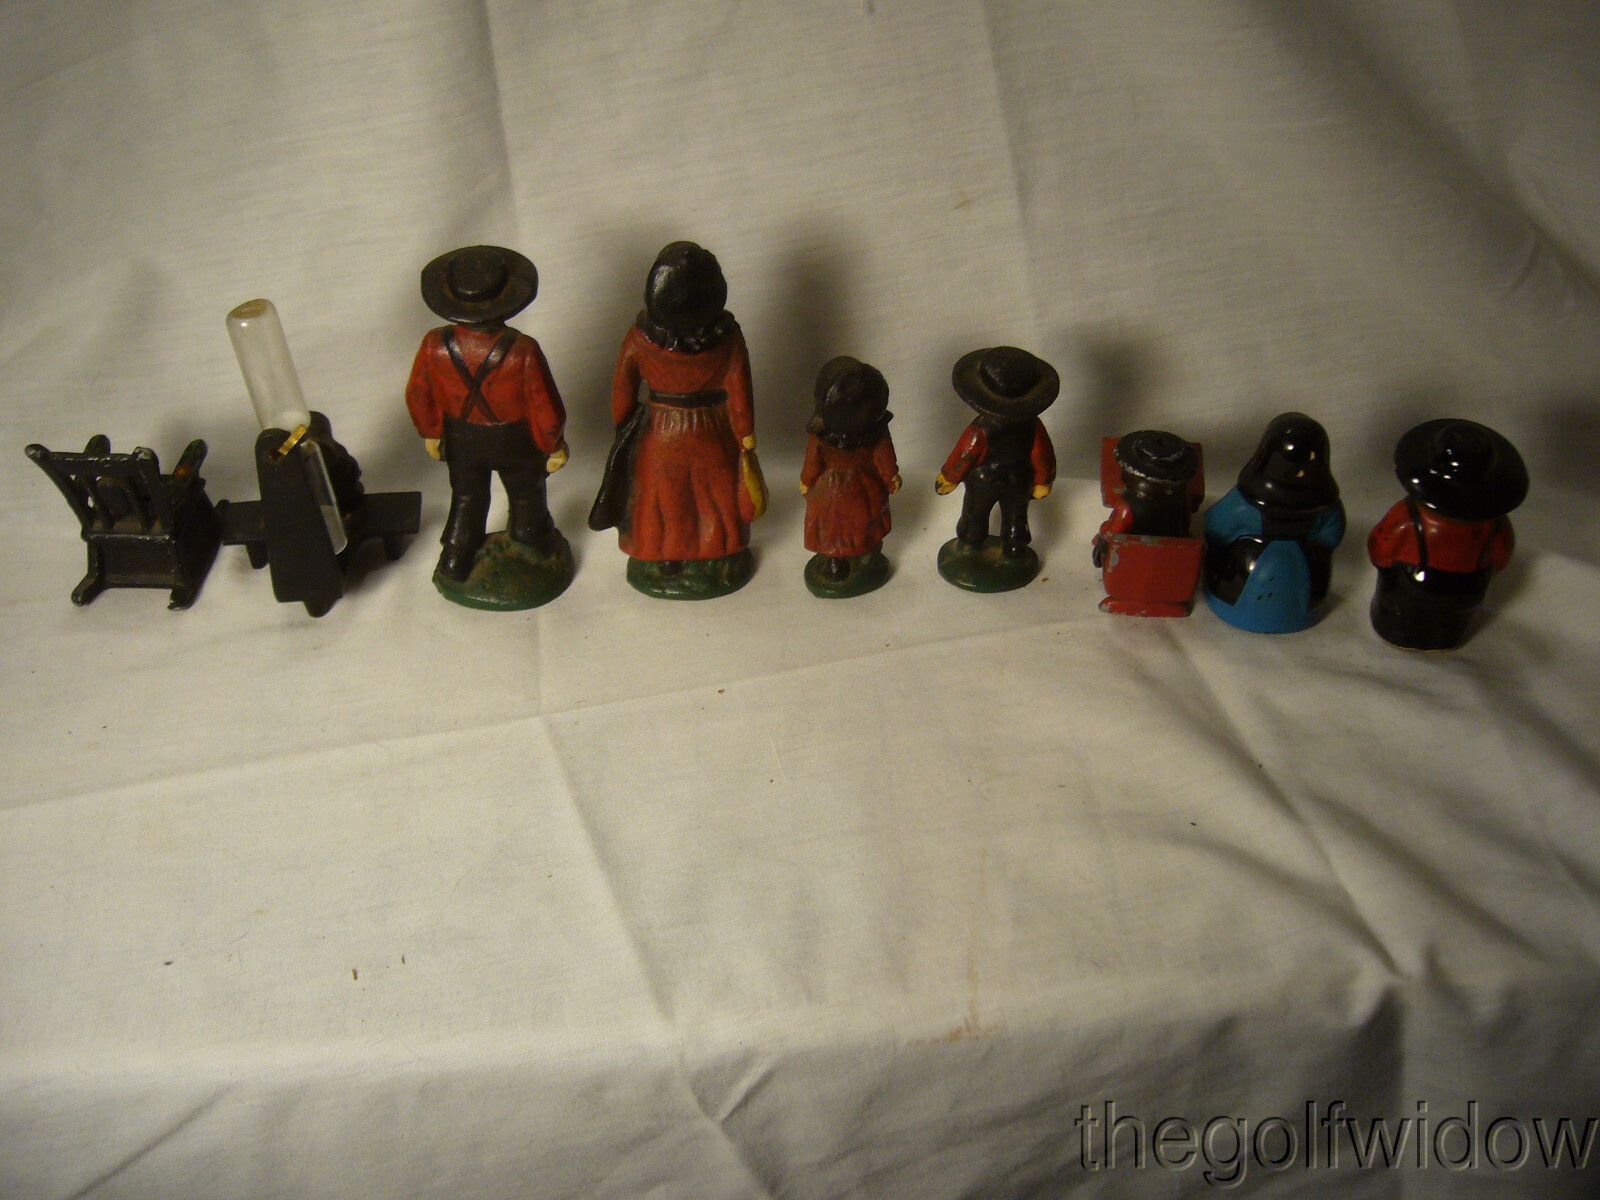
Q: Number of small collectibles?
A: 9